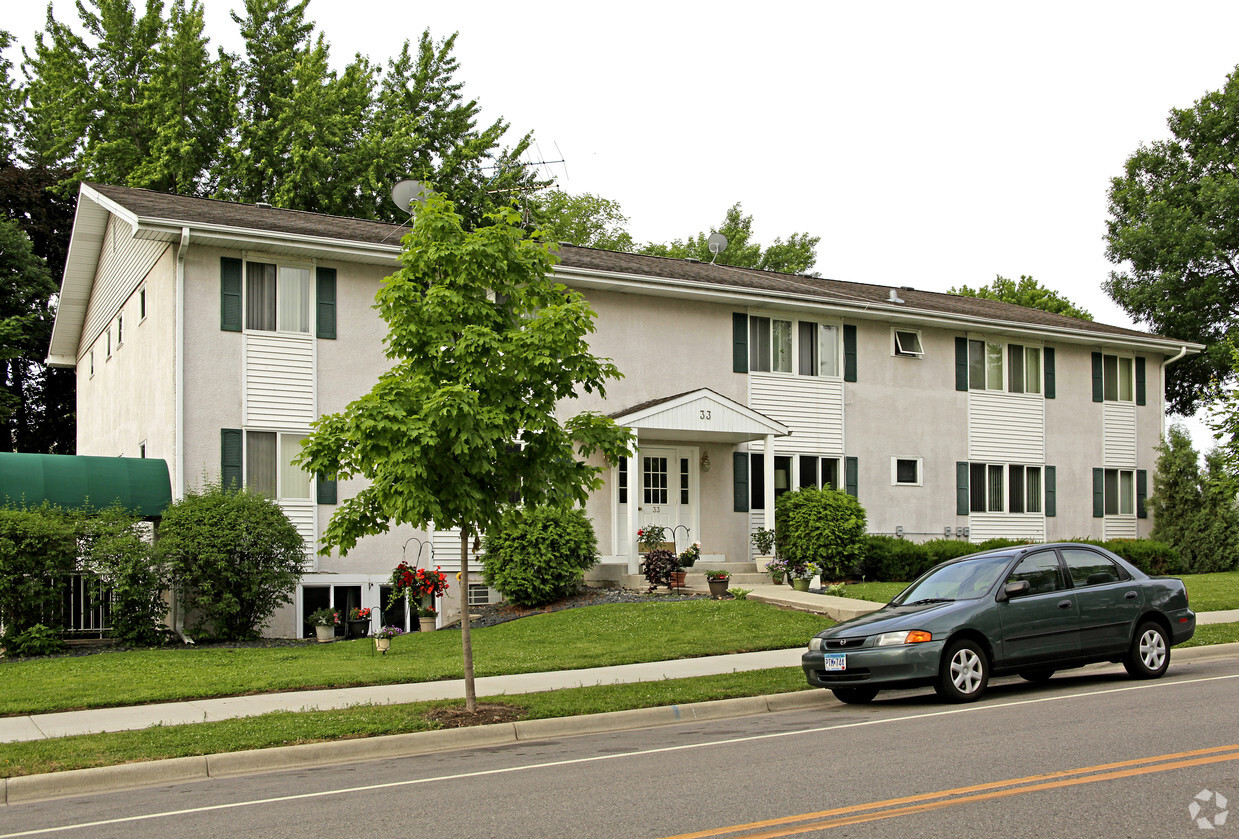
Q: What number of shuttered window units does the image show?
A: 8